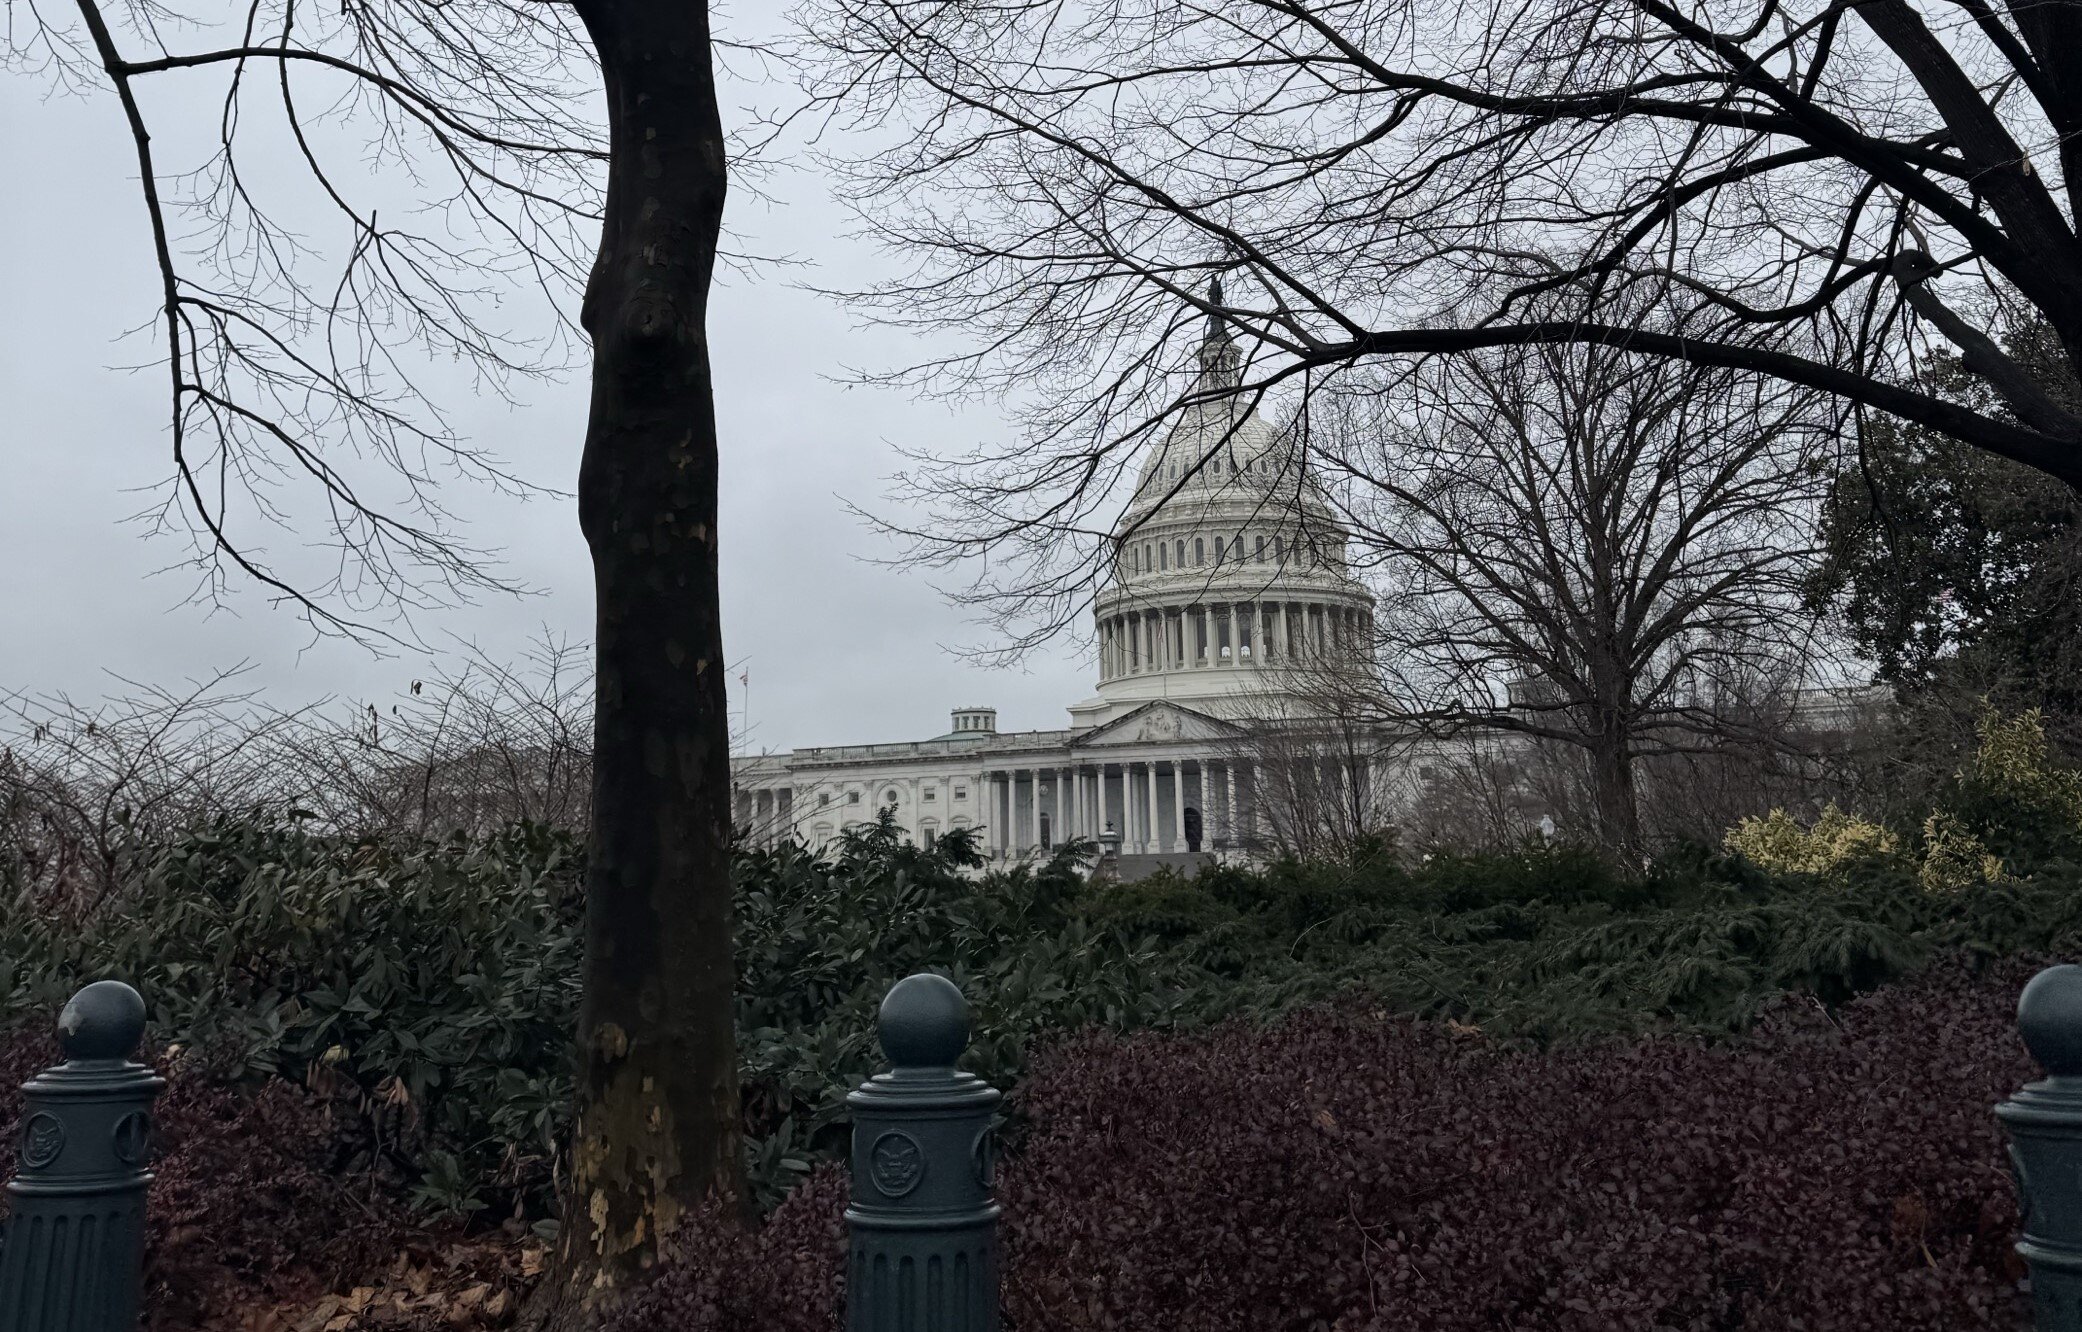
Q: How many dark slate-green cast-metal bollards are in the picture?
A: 3